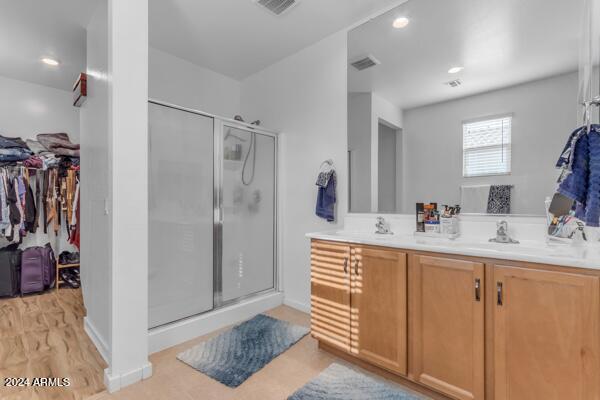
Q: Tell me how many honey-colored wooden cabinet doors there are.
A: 4